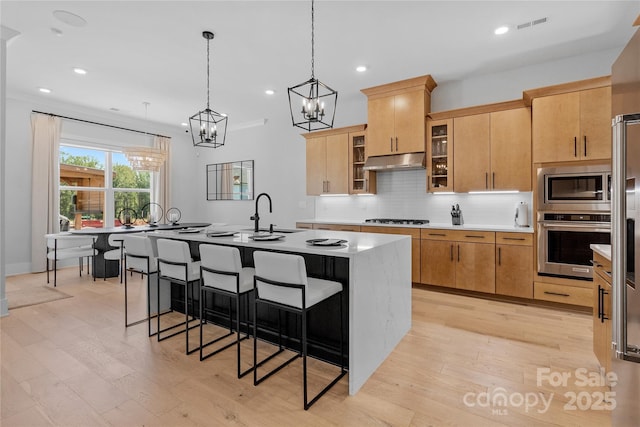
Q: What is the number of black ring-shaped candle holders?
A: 3